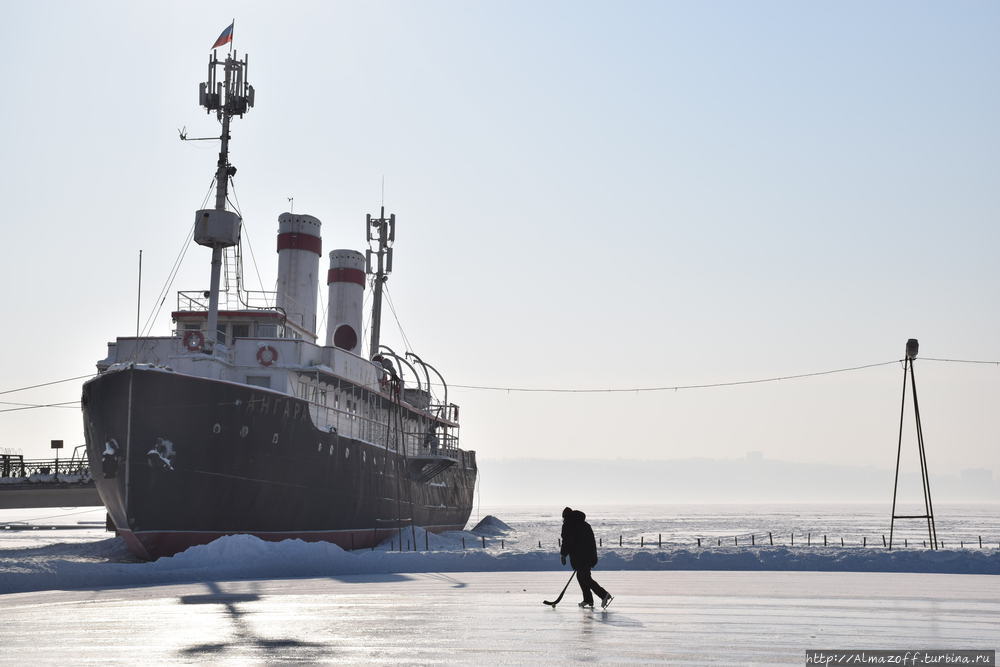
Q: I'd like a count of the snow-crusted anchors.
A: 2